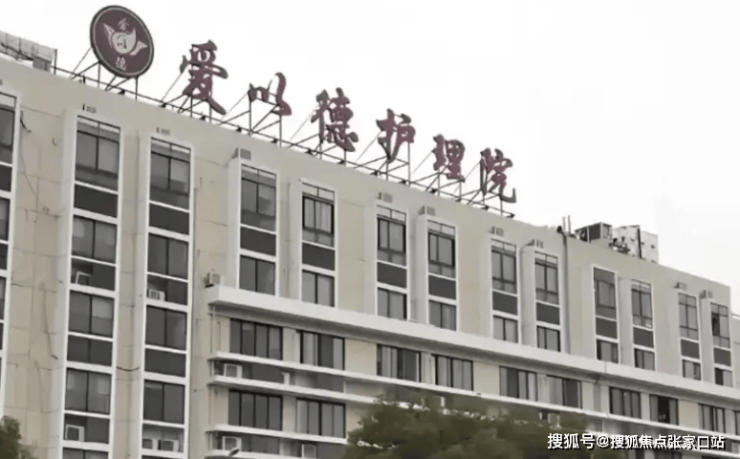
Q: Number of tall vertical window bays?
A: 13